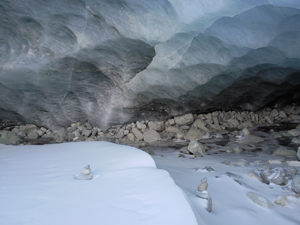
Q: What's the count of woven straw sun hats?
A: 0